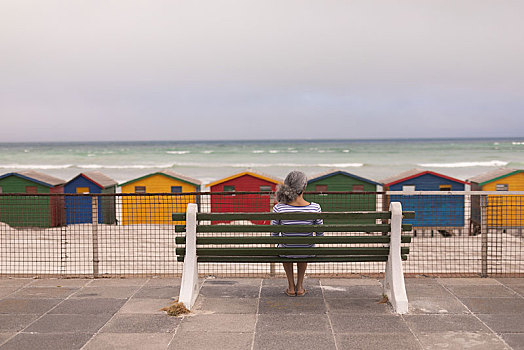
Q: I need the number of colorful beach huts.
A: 7